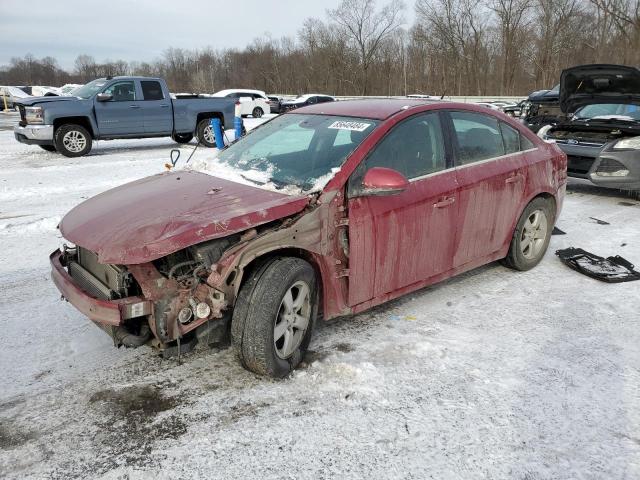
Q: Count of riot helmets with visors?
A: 0